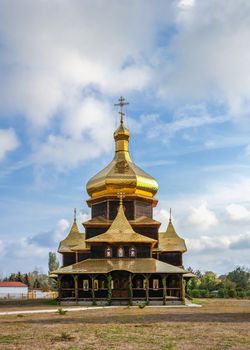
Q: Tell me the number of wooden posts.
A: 8